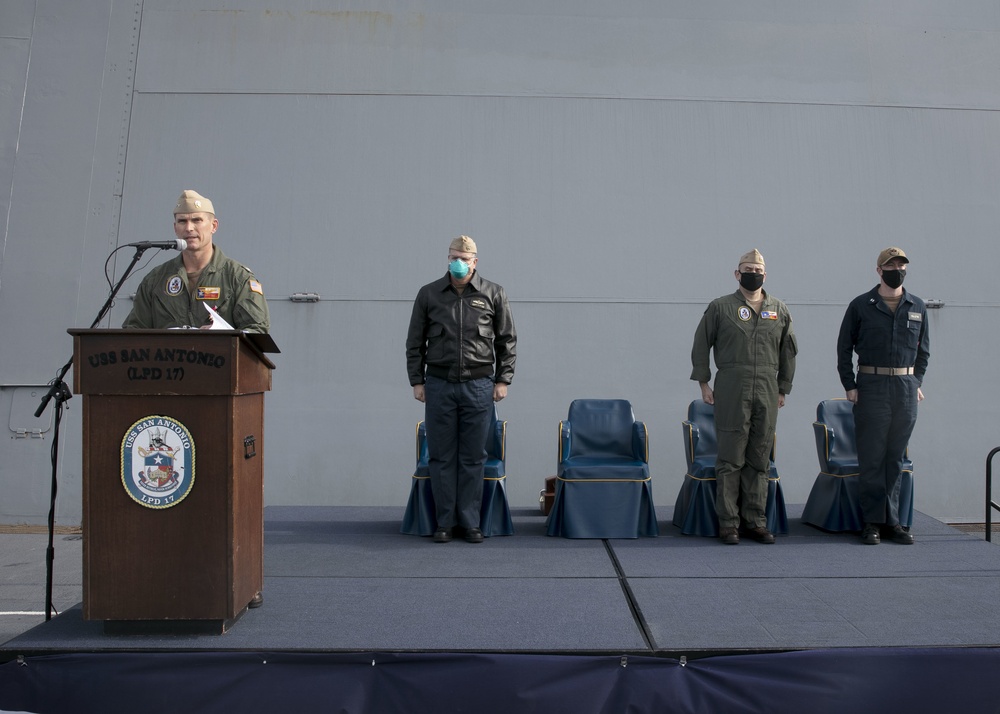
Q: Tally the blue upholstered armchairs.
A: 4